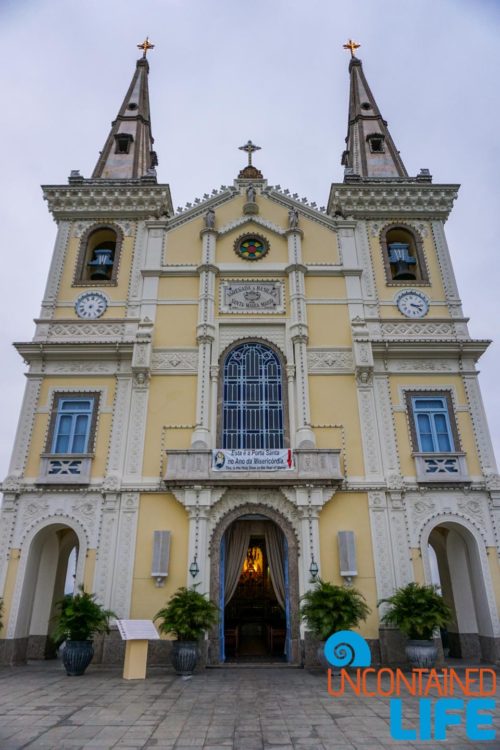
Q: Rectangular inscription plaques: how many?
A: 1